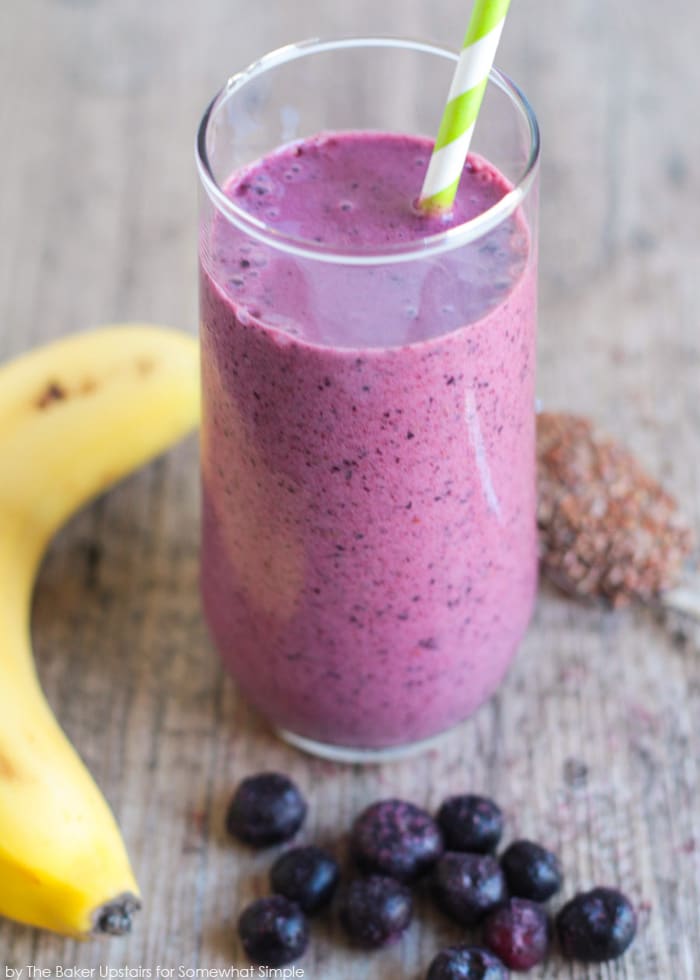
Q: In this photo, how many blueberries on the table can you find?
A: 11